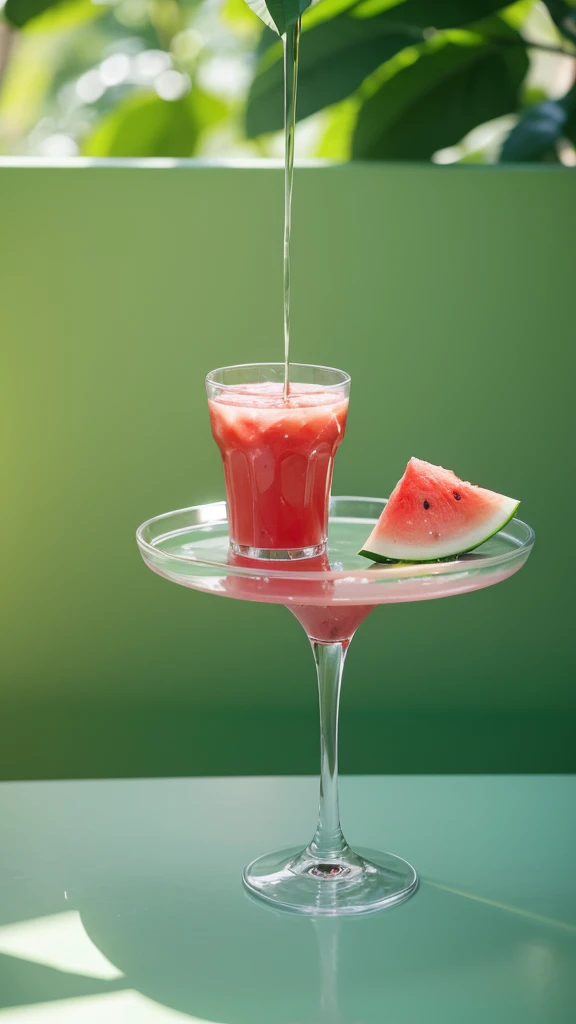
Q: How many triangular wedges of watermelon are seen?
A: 1